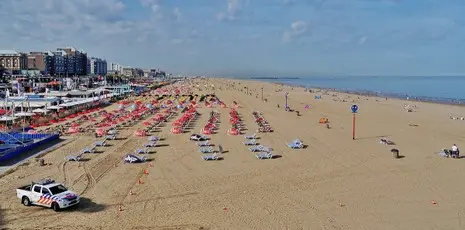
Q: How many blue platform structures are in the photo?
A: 1